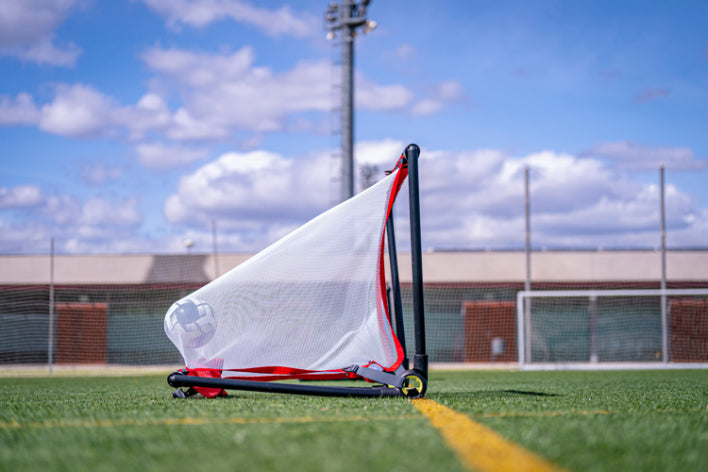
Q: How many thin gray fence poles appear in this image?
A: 4